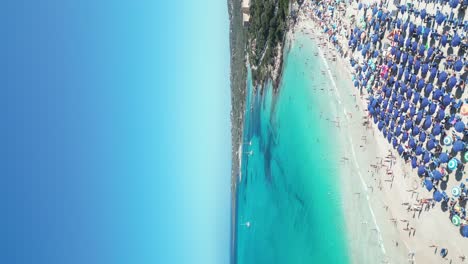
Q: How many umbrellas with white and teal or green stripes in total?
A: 5